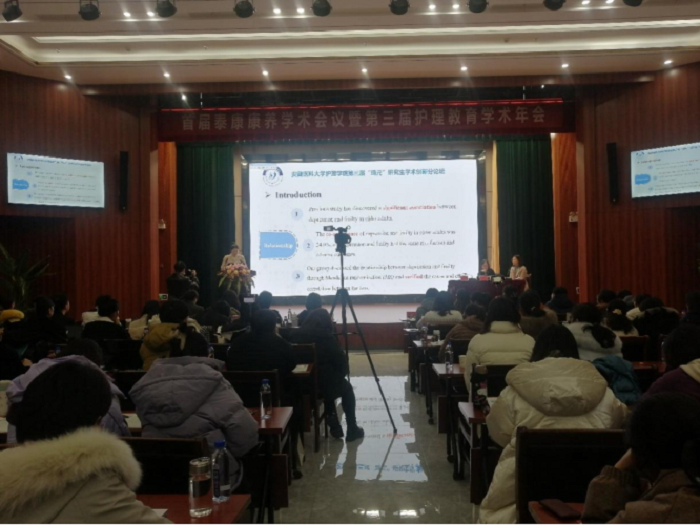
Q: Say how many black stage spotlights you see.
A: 9